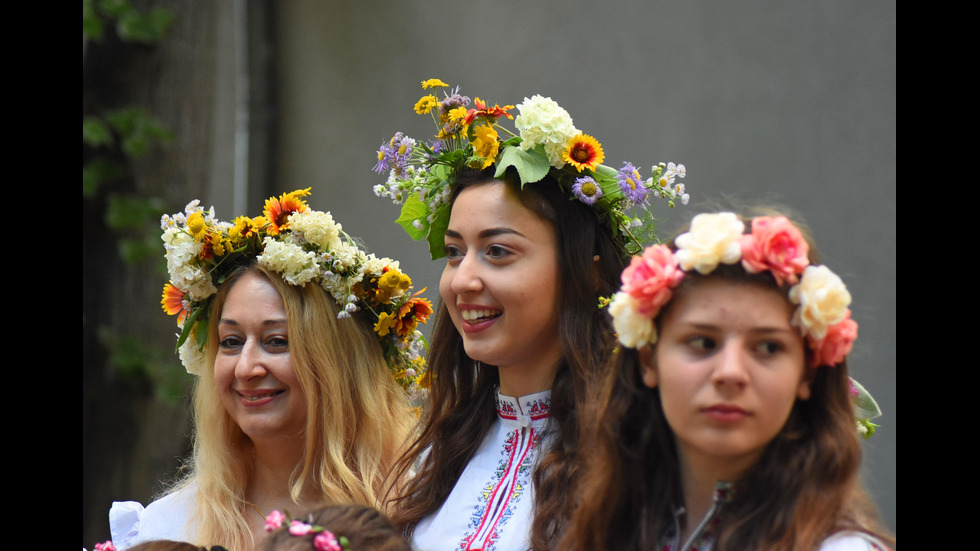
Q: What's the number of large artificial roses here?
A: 6